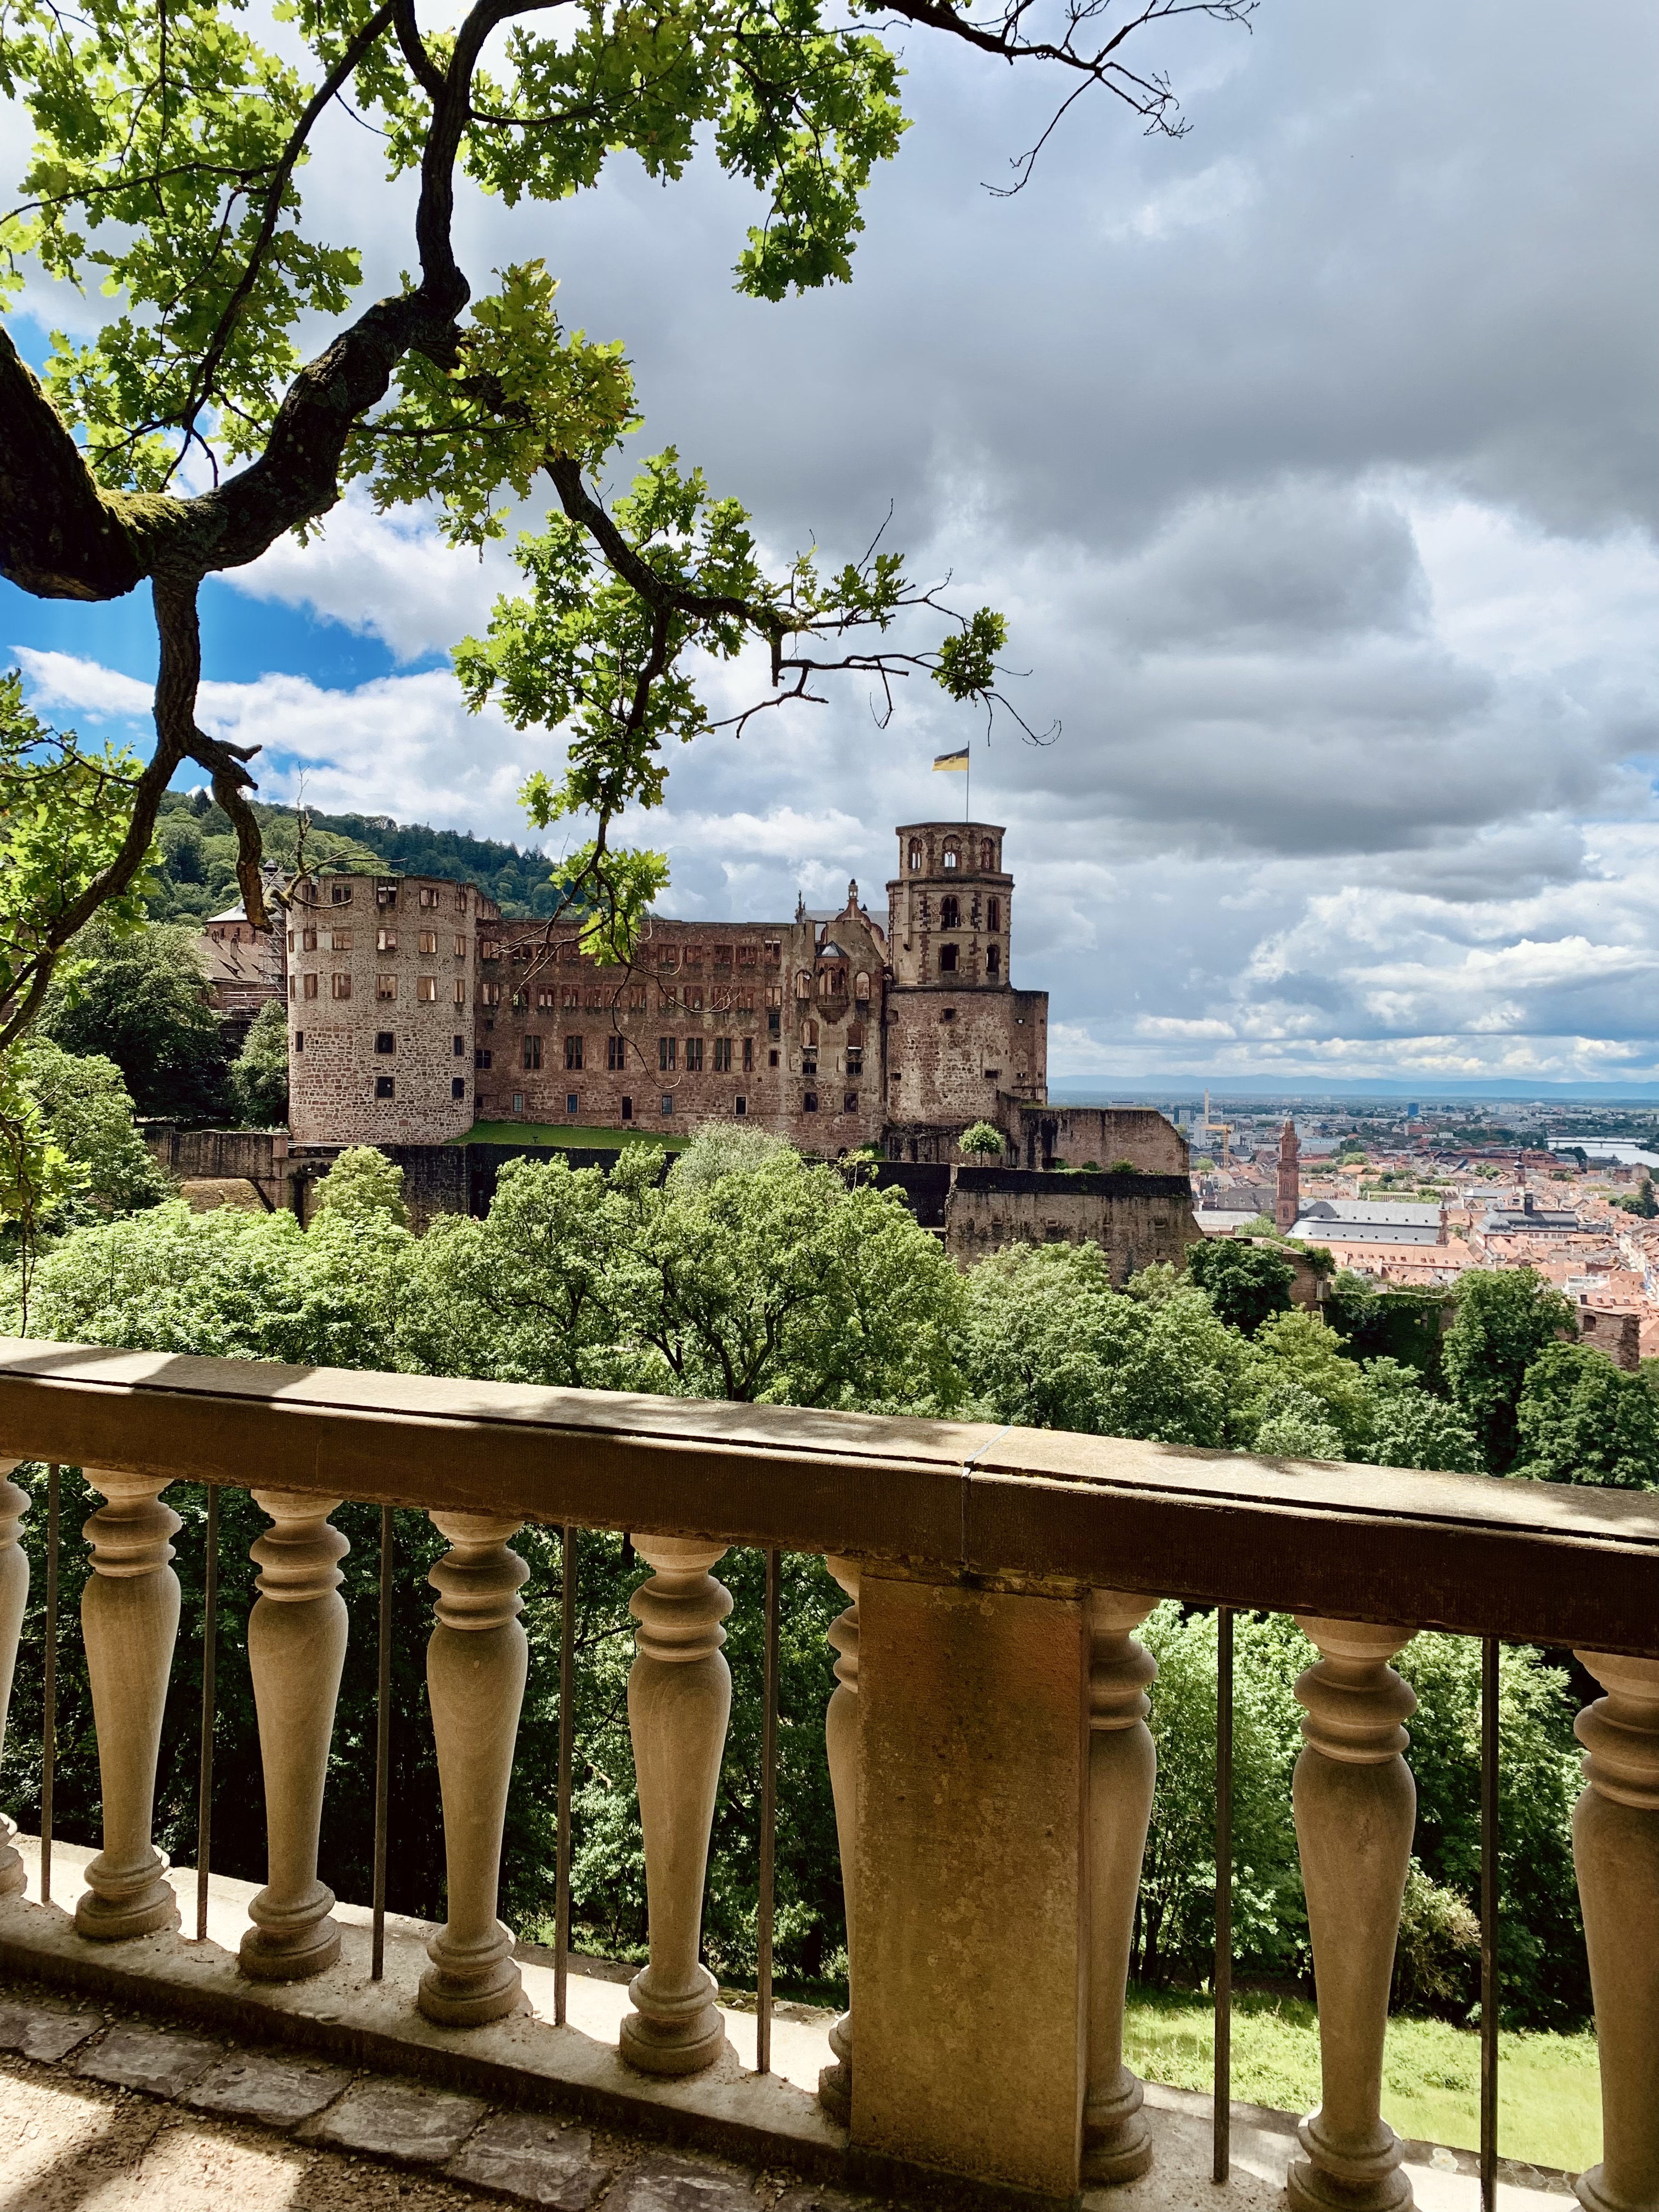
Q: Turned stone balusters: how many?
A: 9